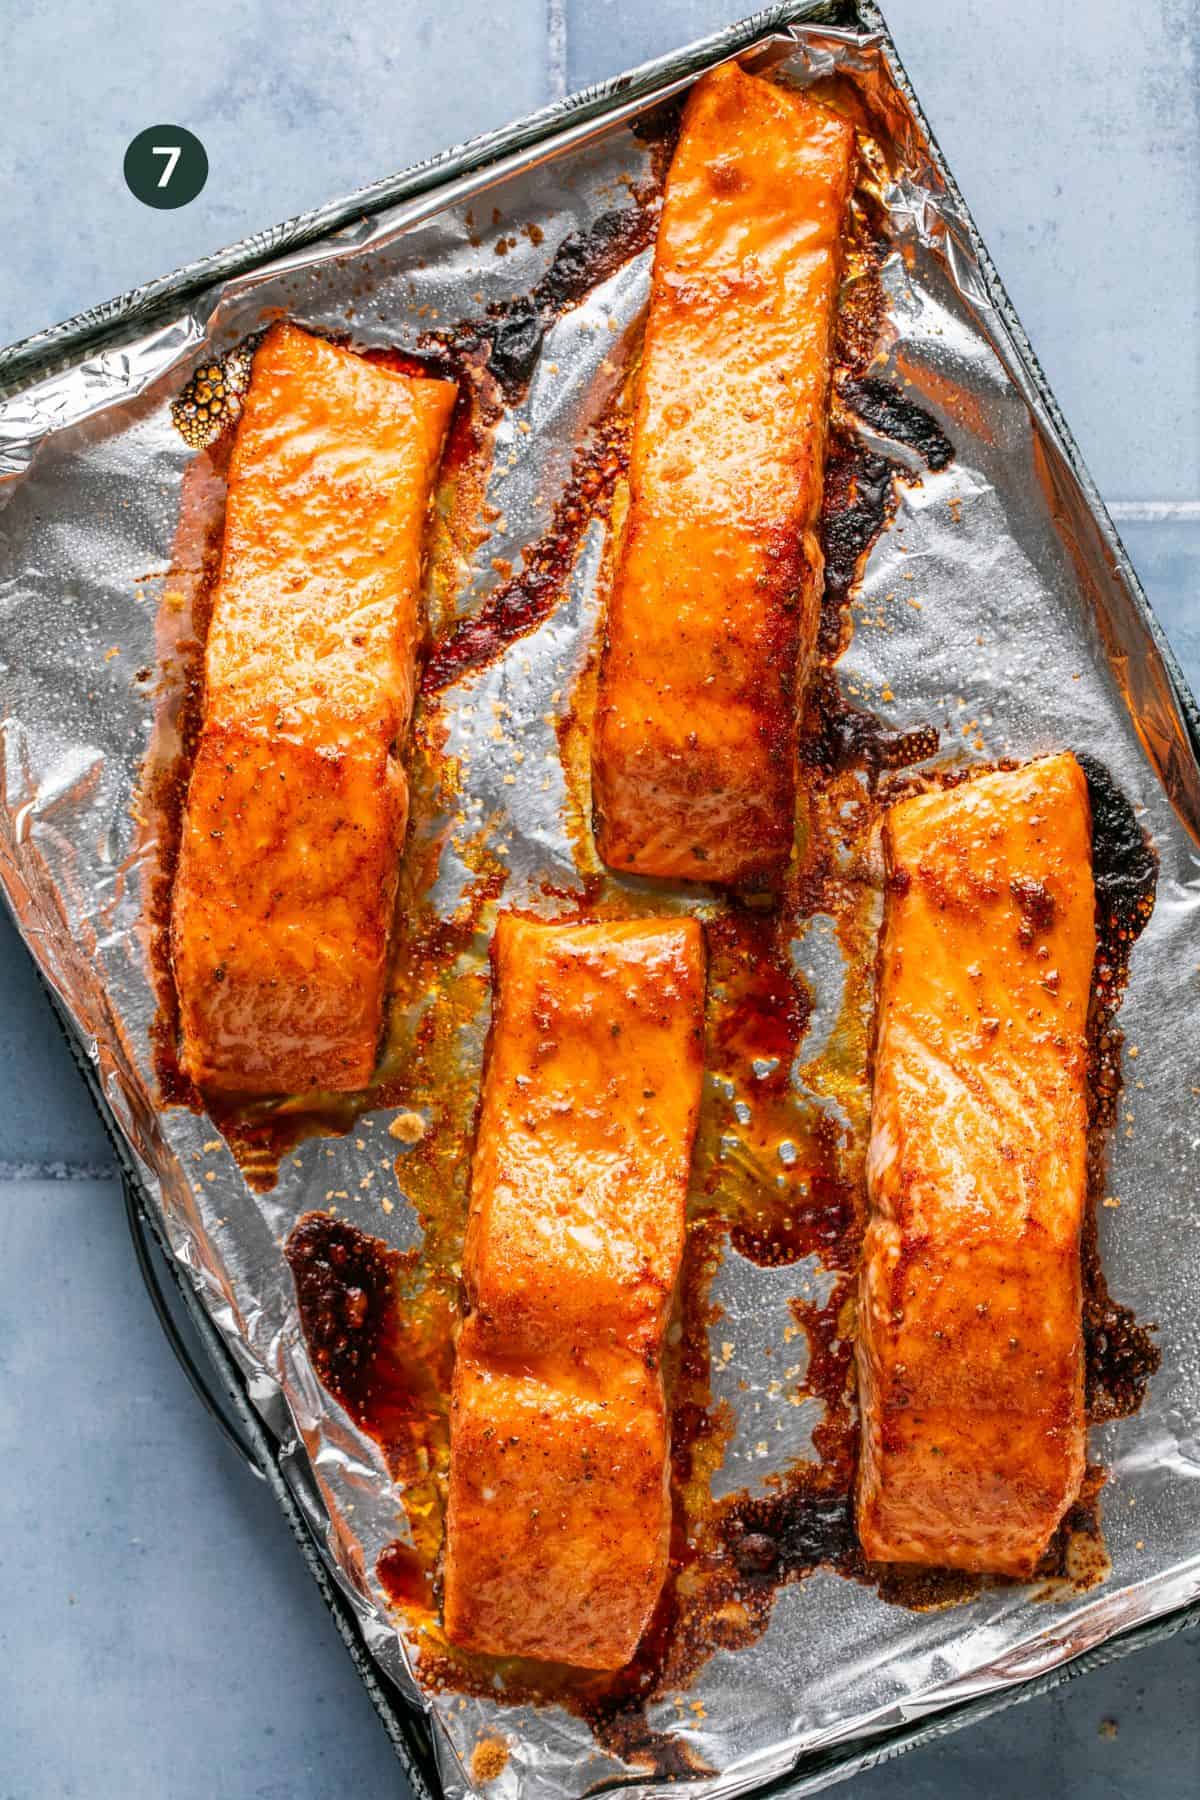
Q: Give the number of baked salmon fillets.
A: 4